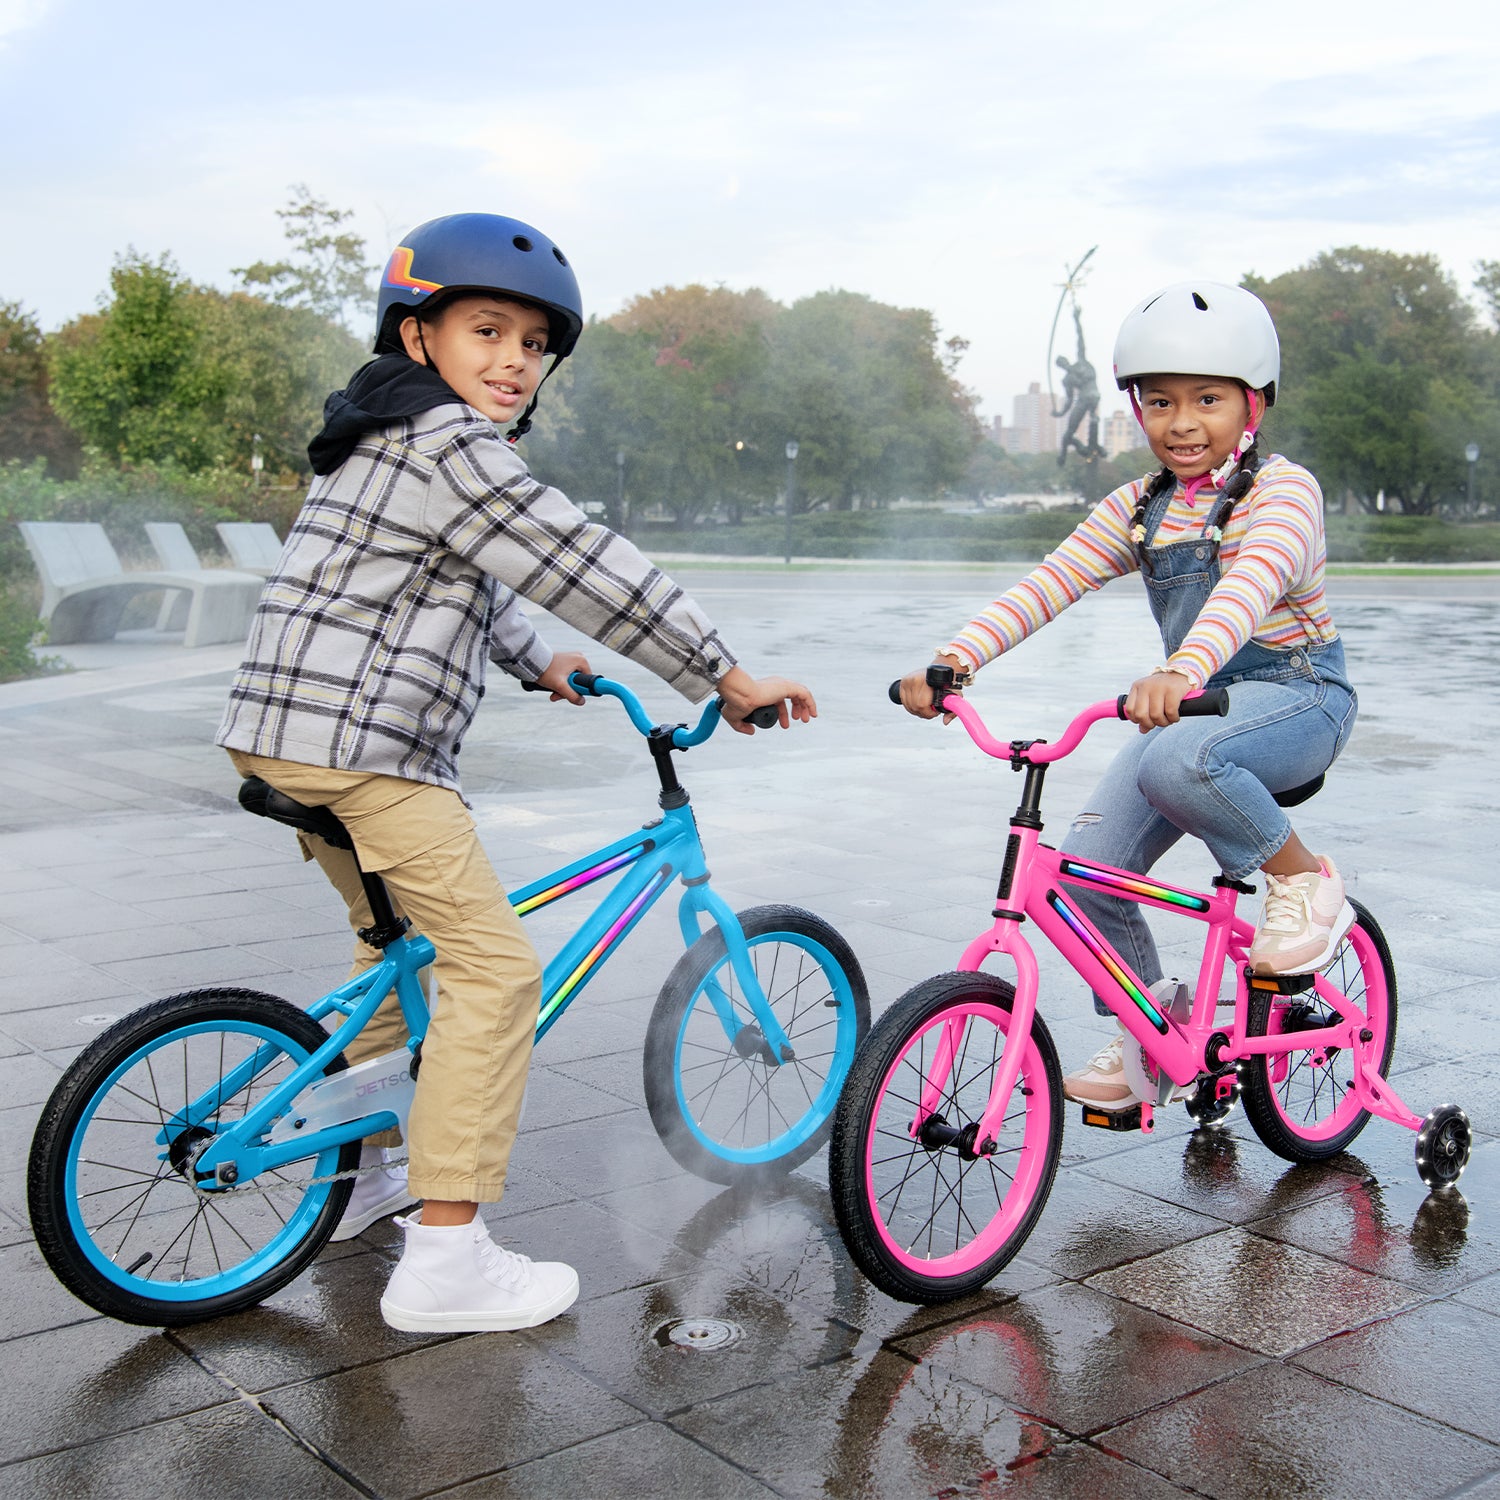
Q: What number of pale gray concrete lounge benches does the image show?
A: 3